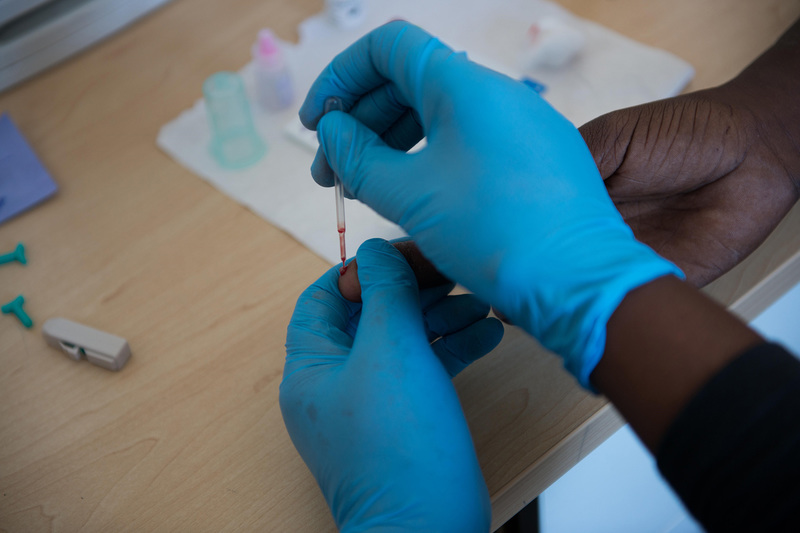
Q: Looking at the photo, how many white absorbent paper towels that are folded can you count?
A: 1